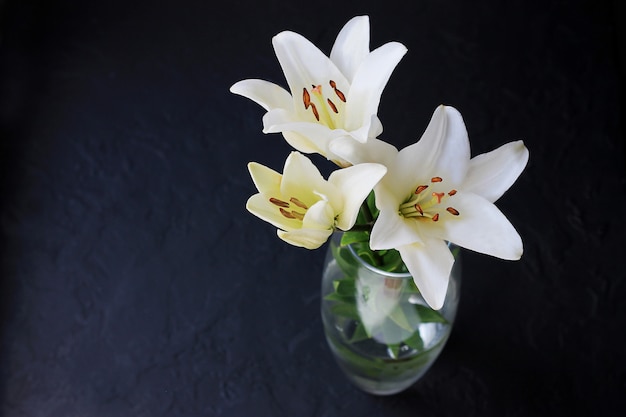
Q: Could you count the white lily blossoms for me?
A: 3